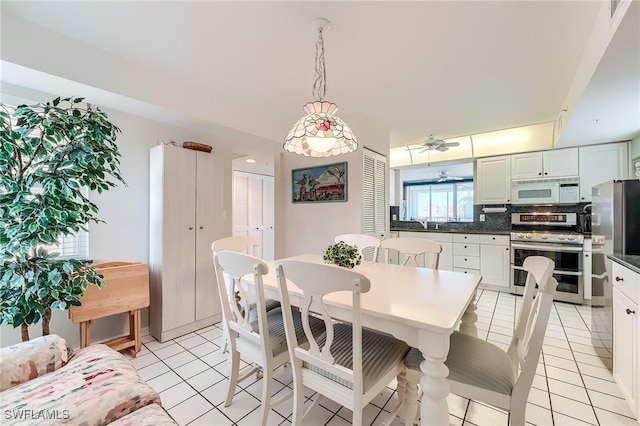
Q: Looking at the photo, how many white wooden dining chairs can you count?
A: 6